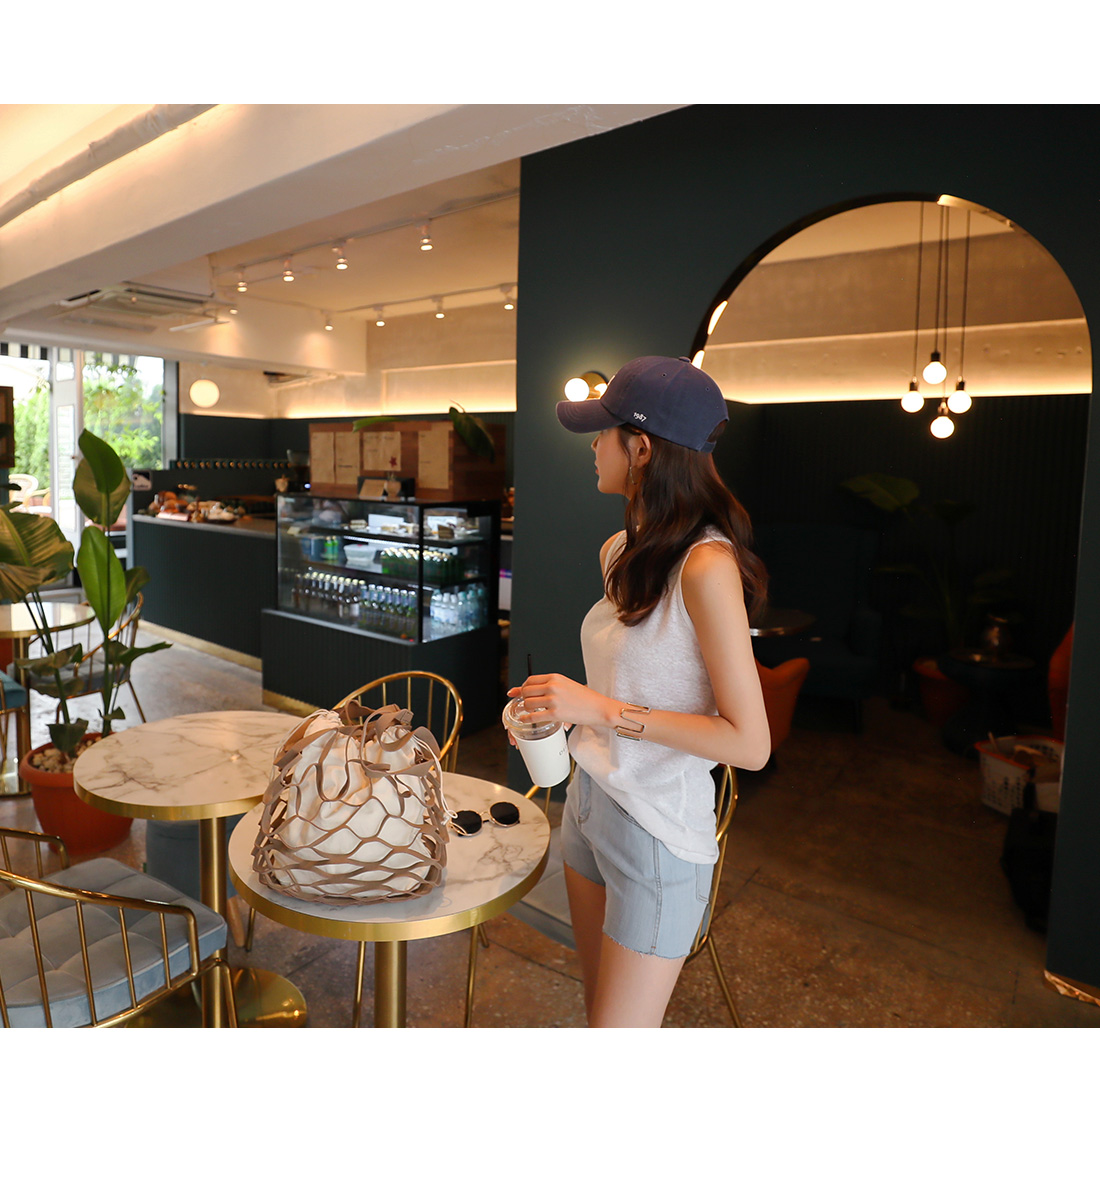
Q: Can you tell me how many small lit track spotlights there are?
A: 9